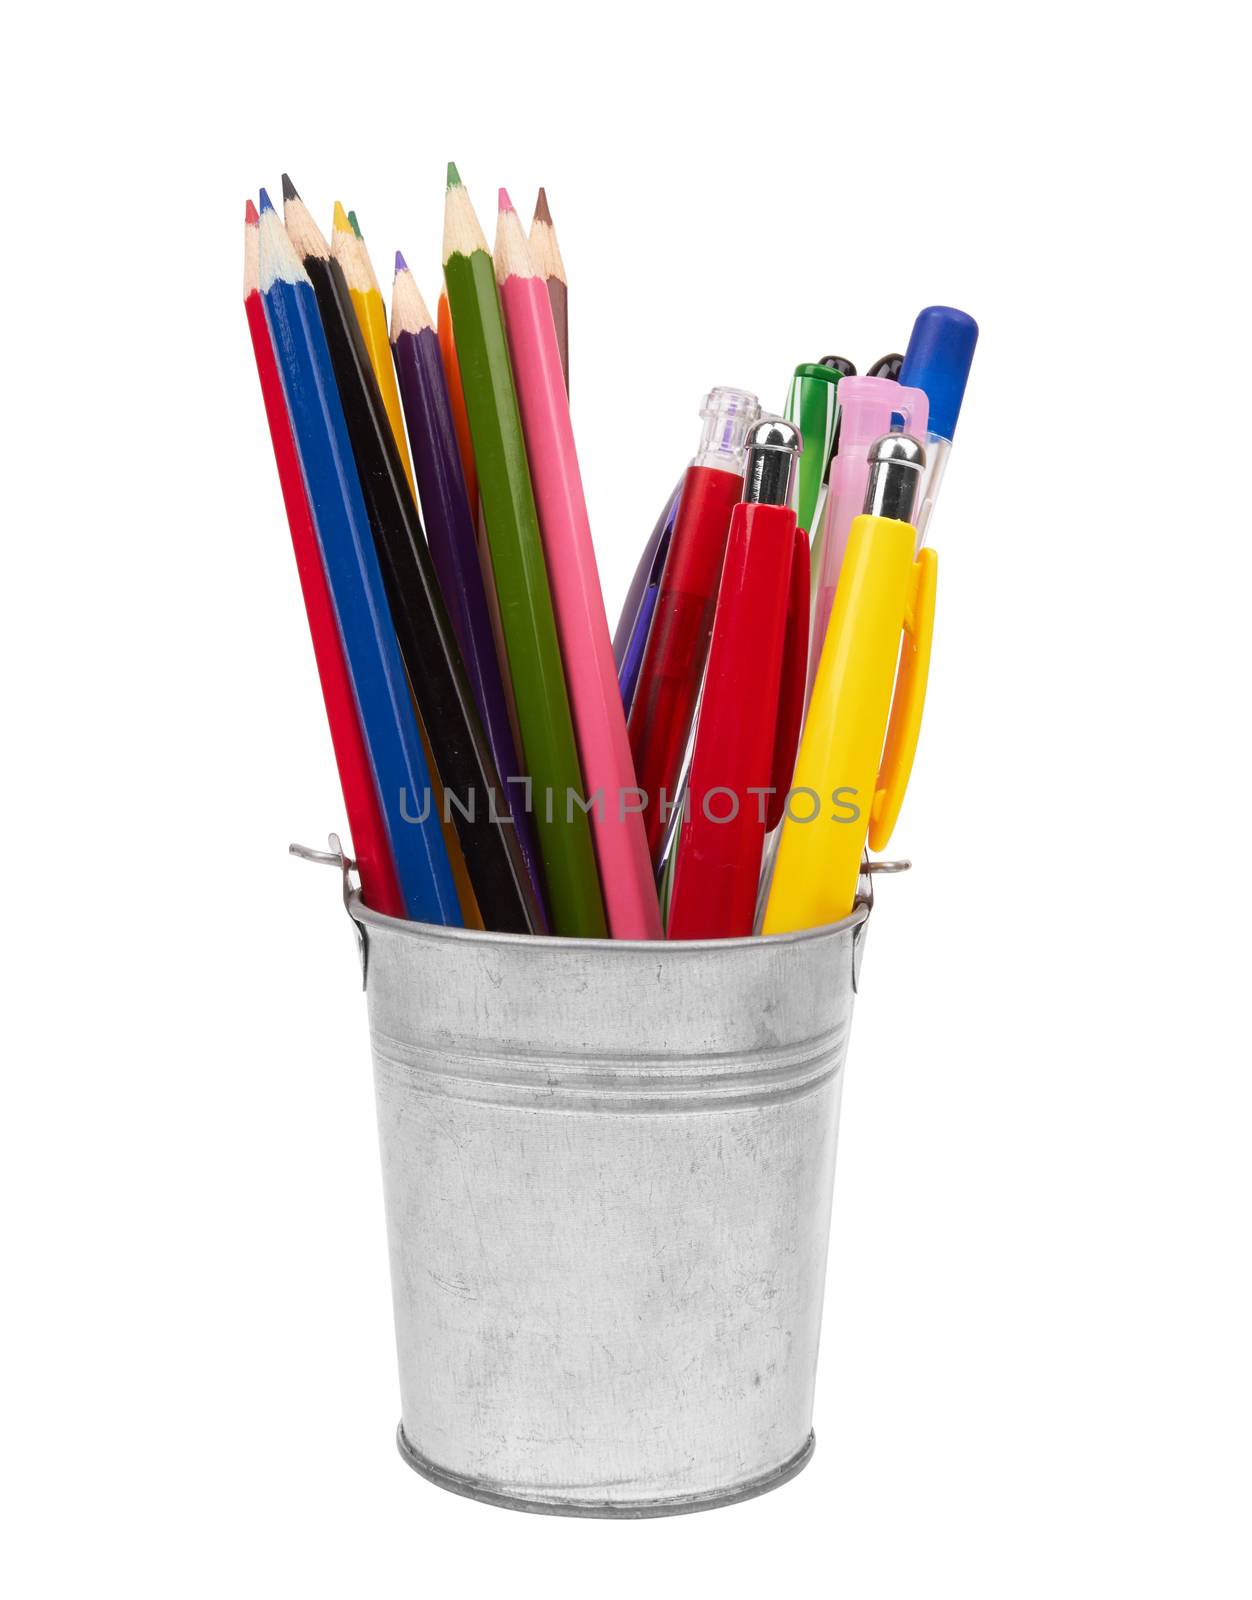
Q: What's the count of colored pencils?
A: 10